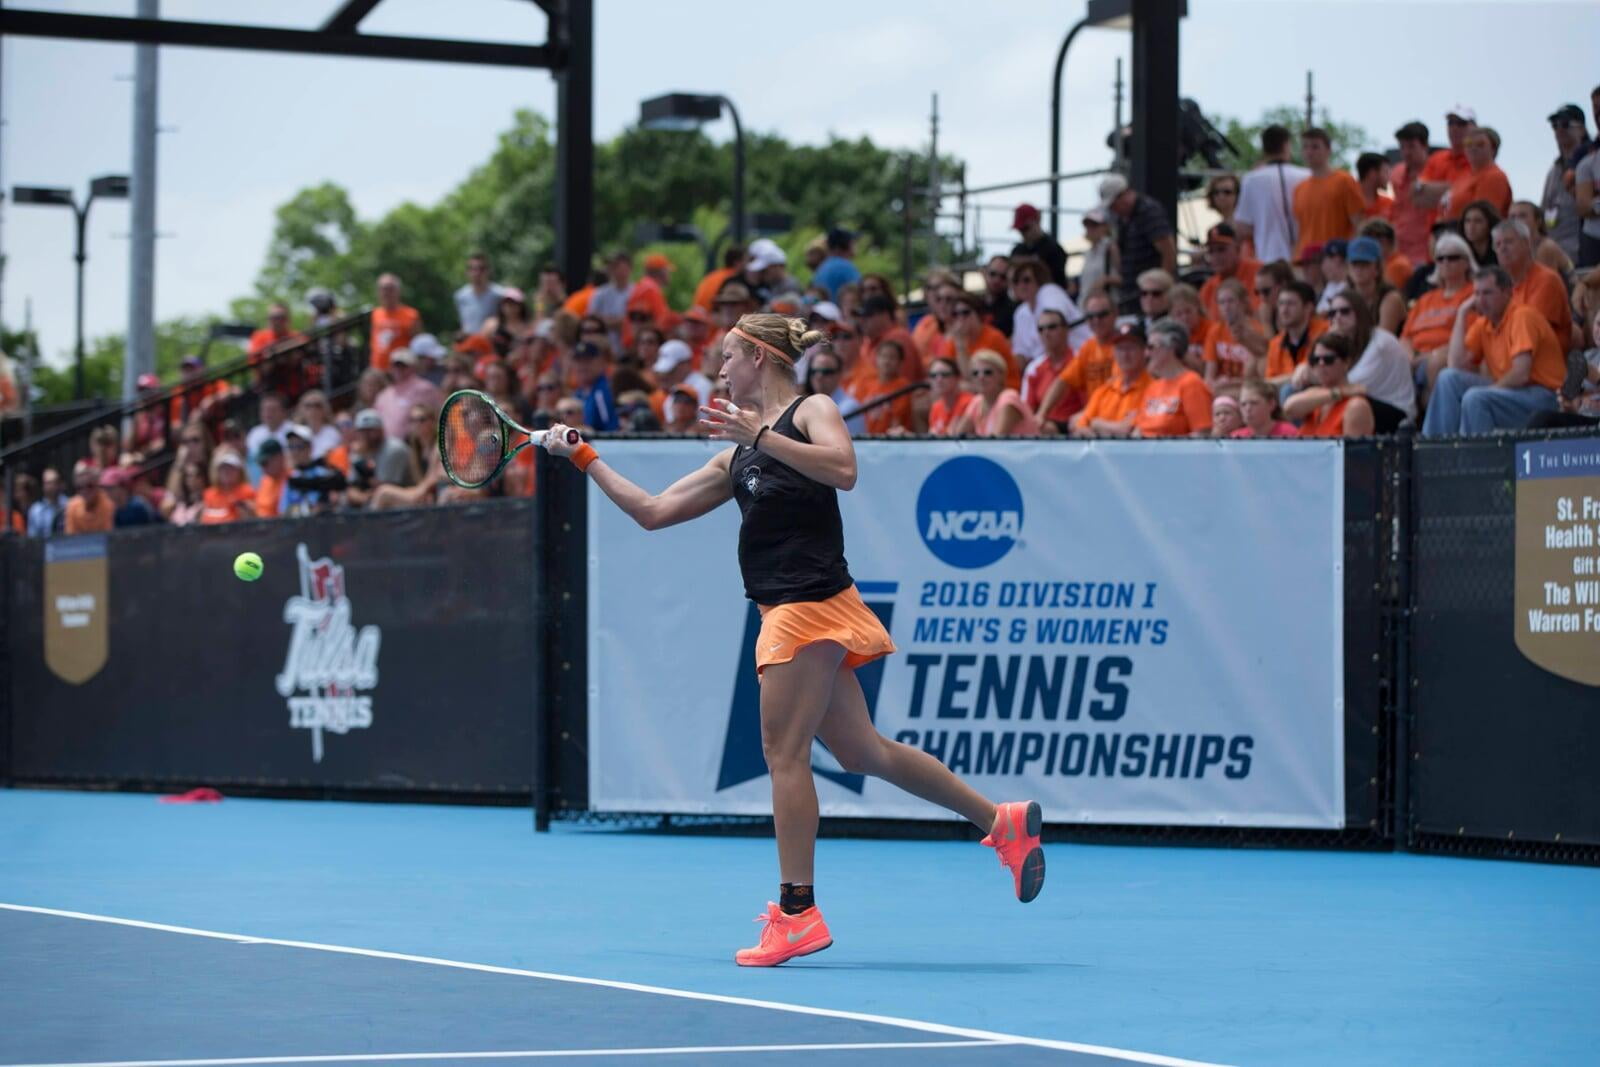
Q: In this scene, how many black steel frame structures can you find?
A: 2